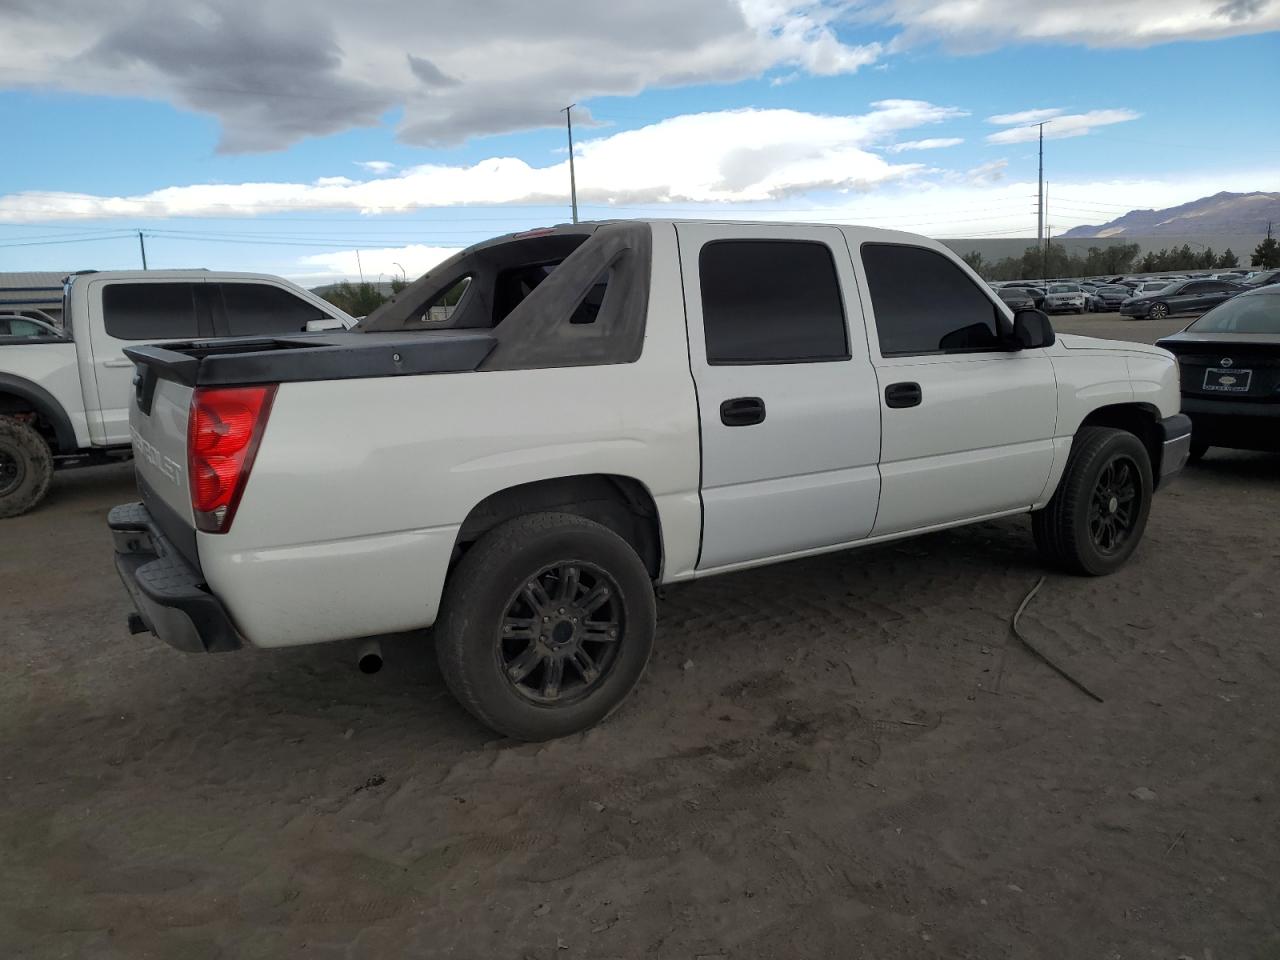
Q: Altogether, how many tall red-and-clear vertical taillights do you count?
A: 1